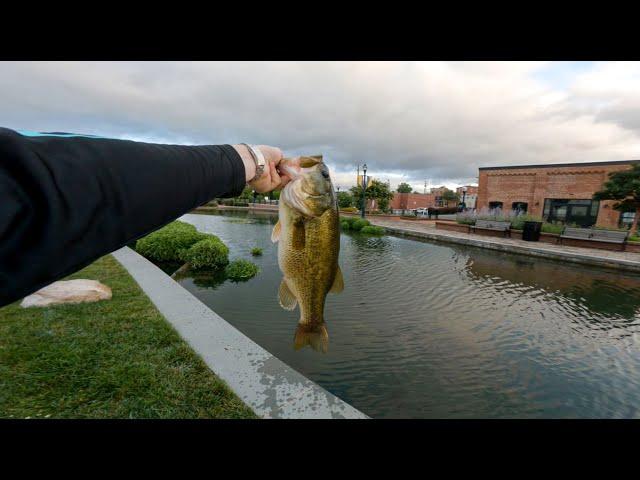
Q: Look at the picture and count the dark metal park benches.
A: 2